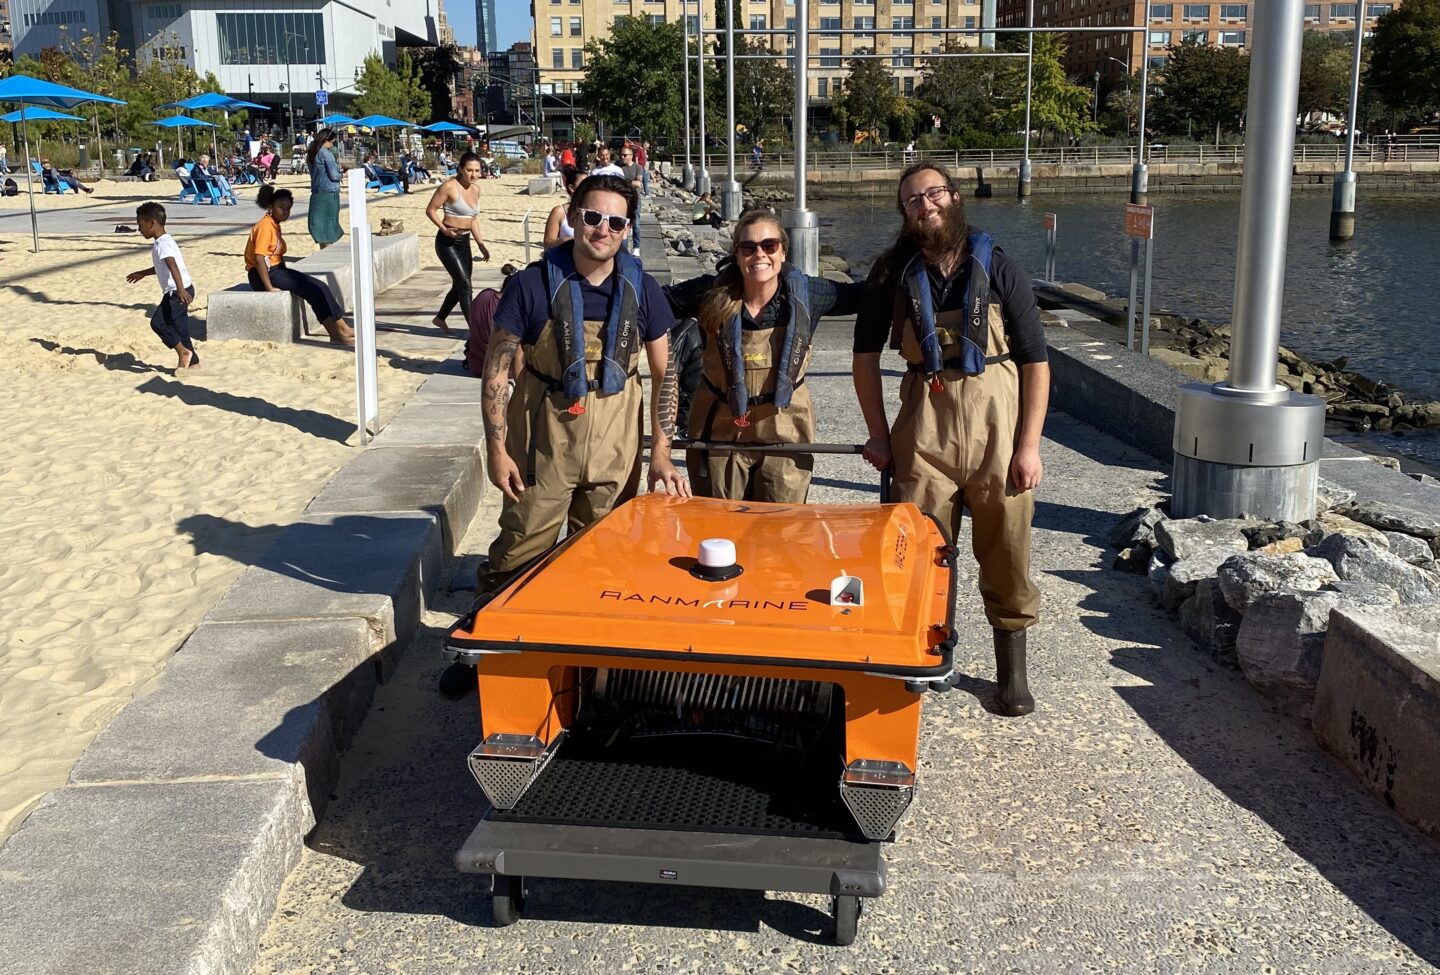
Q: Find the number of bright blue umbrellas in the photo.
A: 7